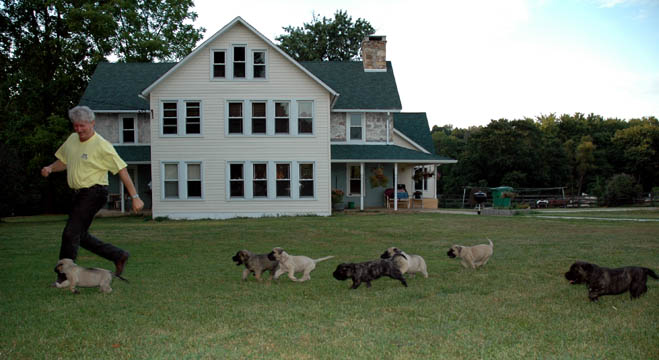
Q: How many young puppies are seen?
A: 7